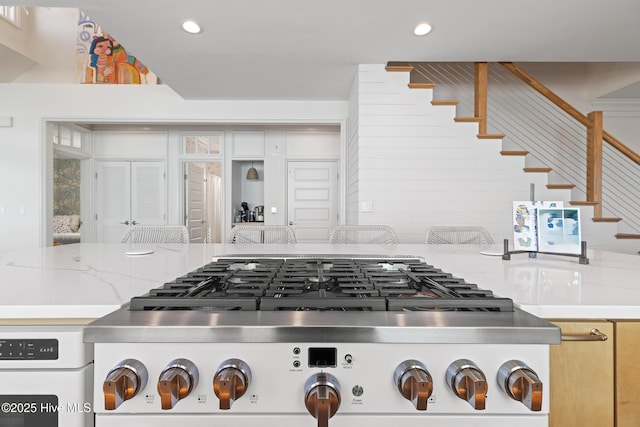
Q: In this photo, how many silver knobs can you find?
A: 7